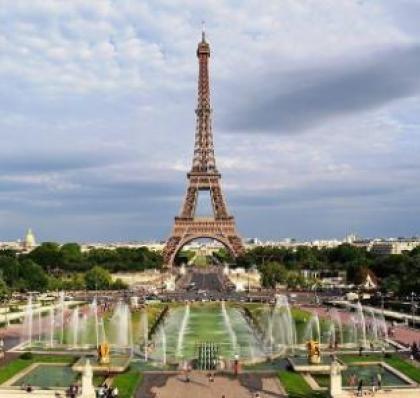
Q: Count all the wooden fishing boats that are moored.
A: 0